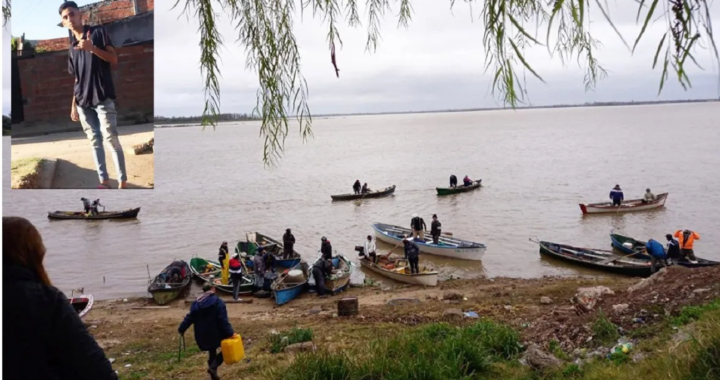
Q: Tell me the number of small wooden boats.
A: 15